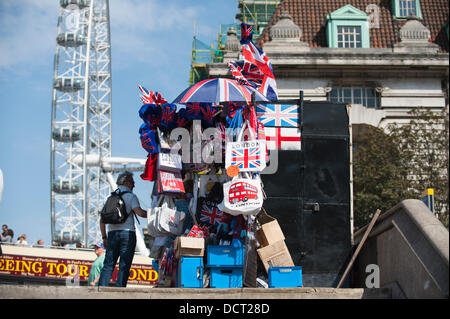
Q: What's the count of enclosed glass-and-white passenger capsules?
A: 6